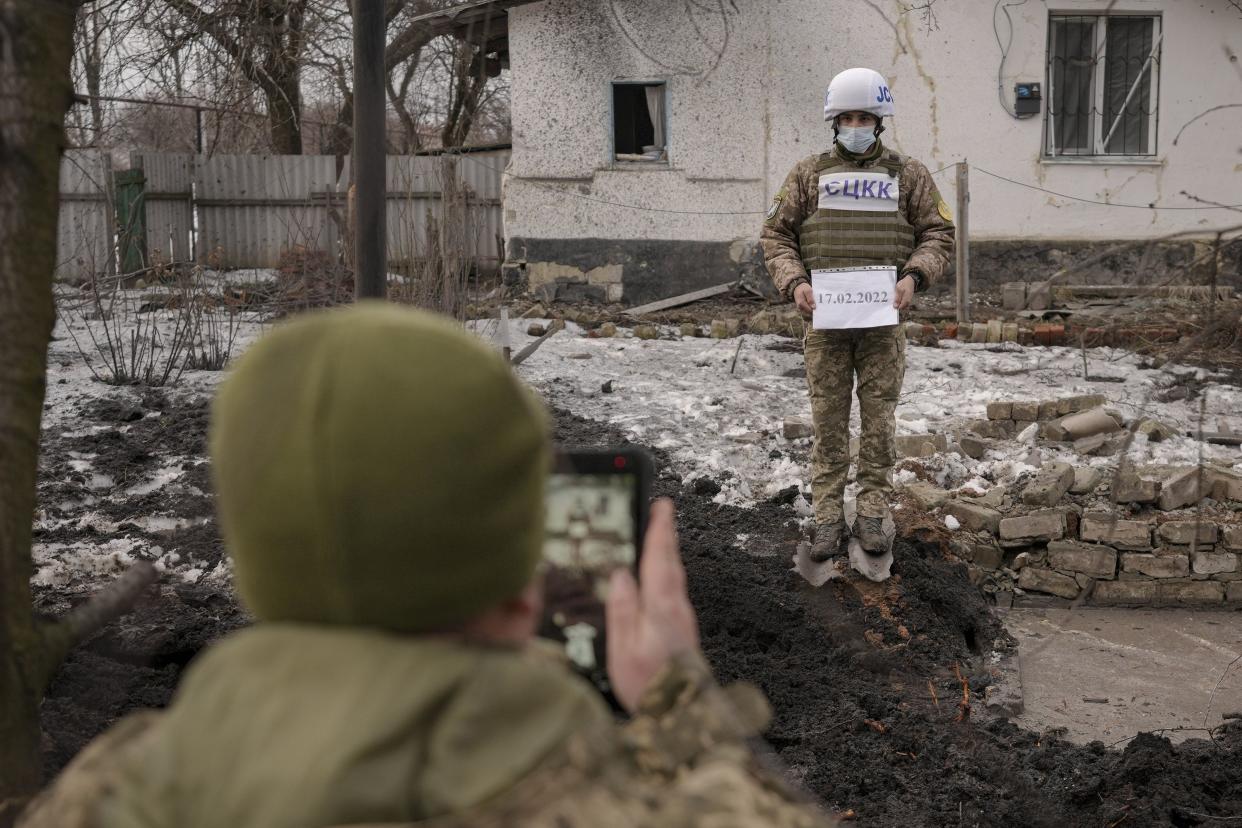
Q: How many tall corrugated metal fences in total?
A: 1